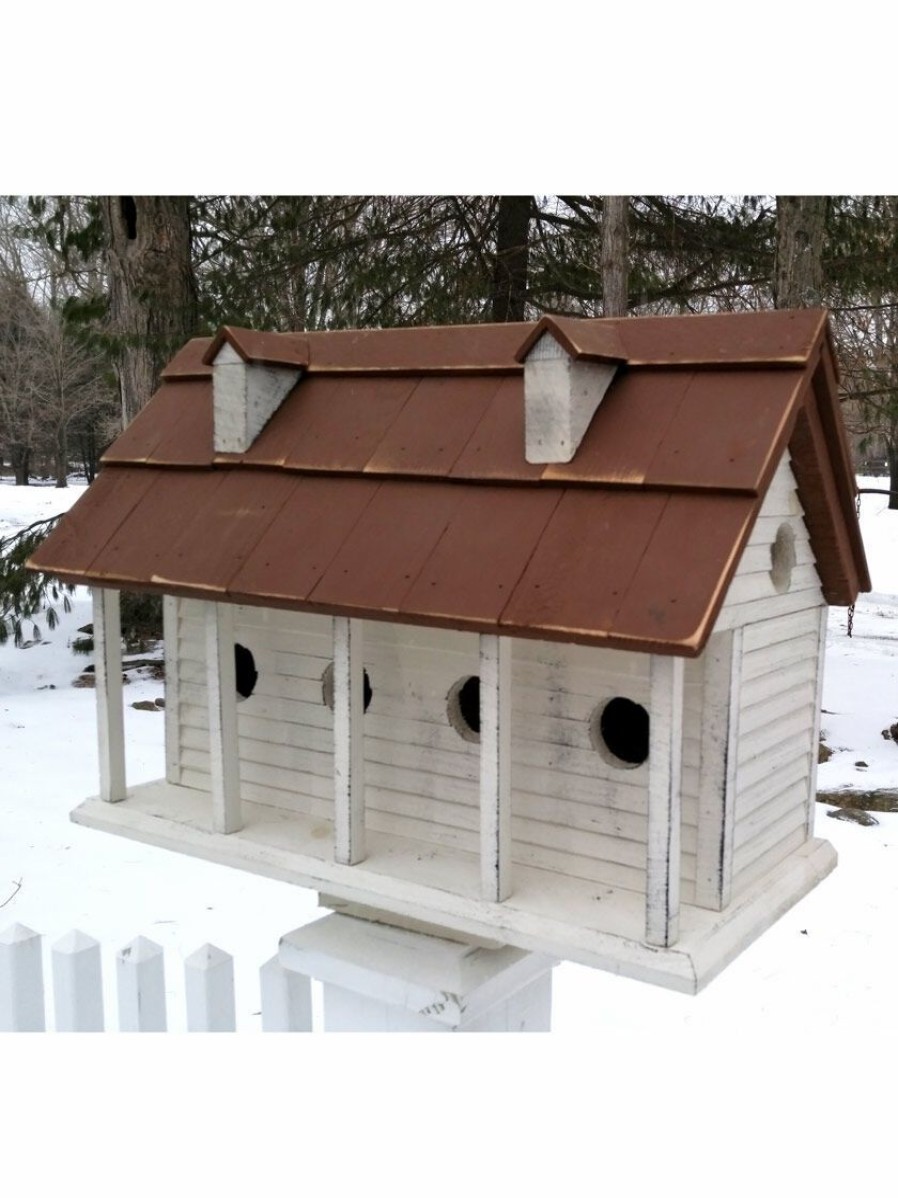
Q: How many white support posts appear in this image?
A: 5